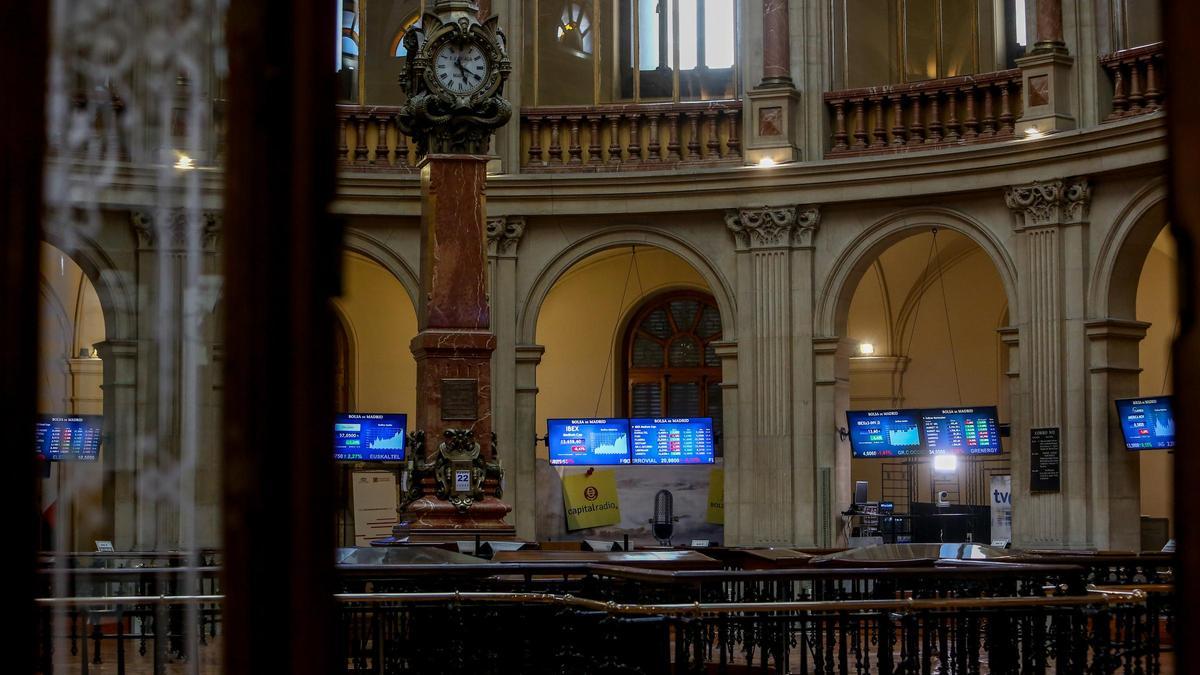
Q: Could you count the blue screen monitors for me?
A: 7